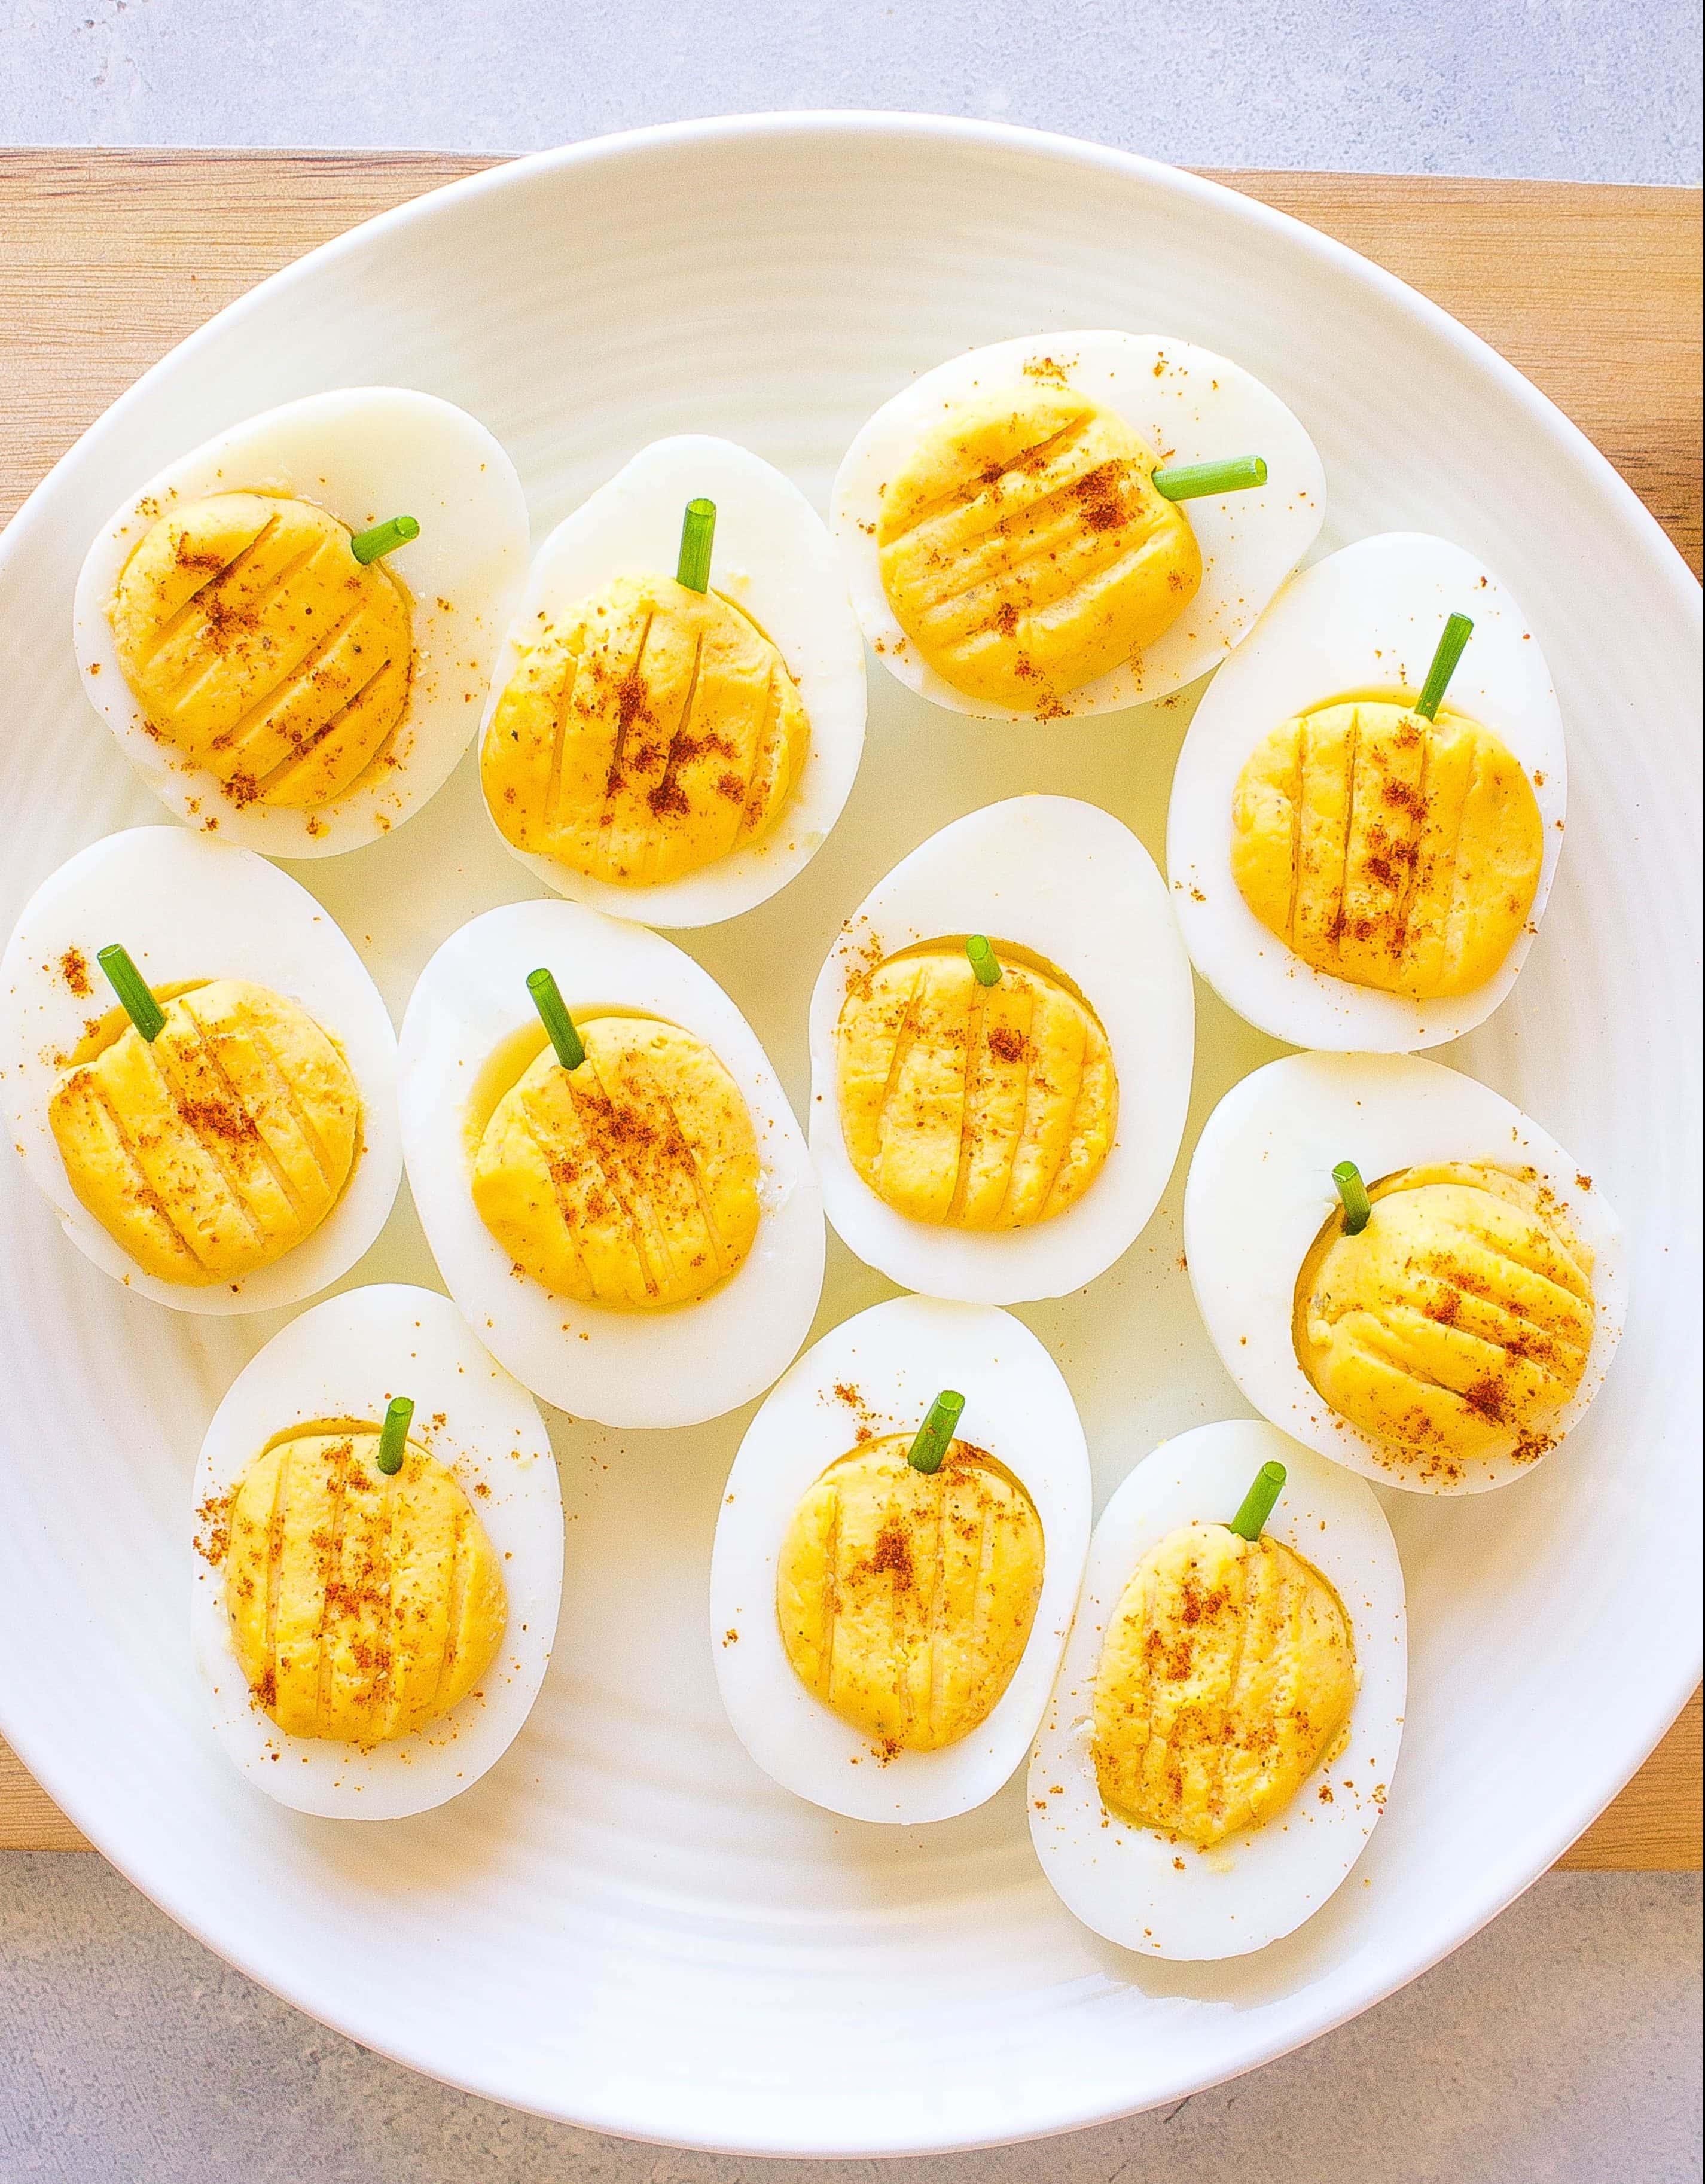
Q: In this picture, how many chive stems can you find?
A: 11